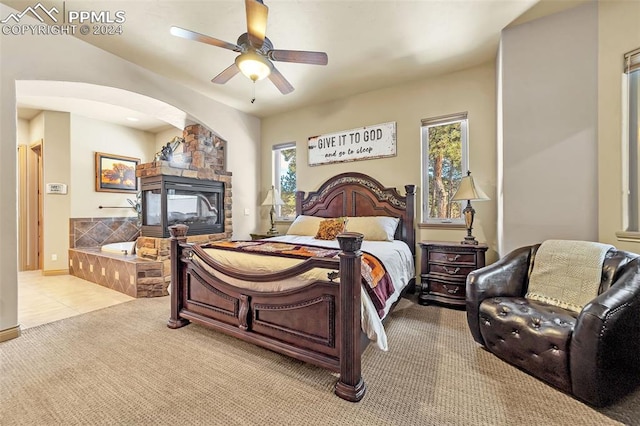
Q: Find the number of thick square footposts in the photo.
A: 2